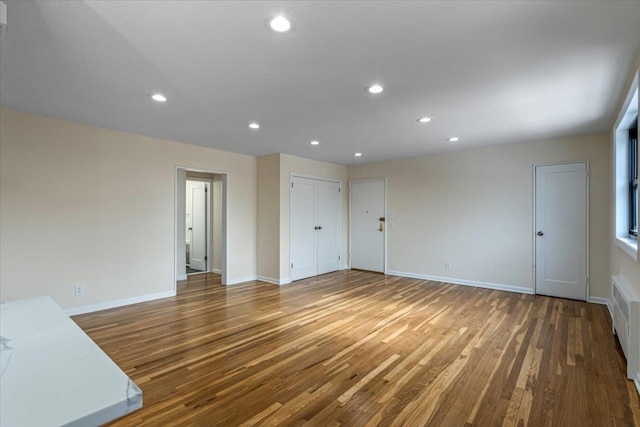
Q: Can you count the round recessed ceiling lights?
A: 8